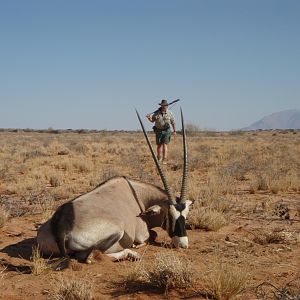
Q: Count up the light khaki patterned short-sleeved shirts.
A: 1